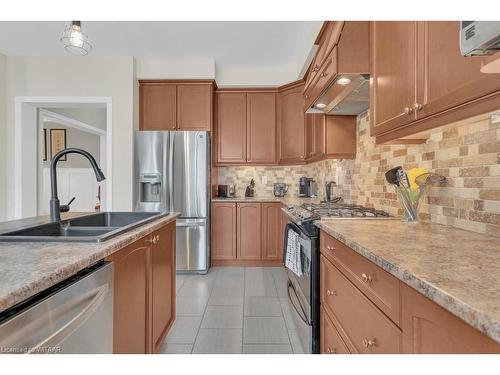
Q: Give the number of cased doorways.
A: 2